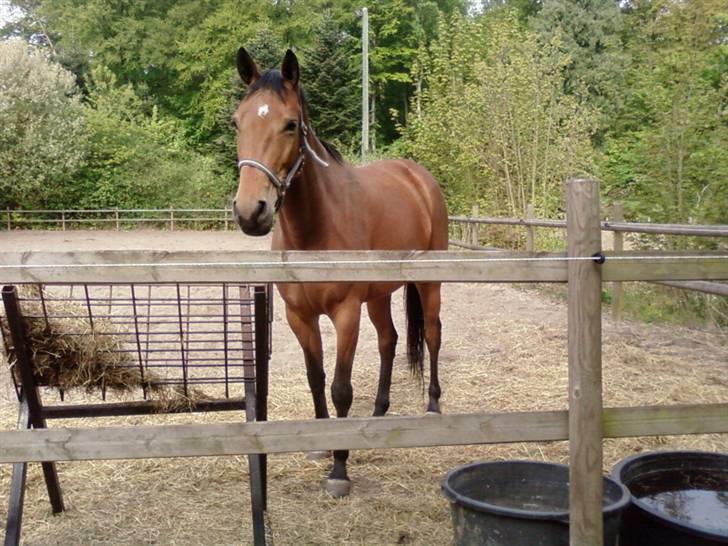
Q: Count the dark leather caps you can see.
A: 0